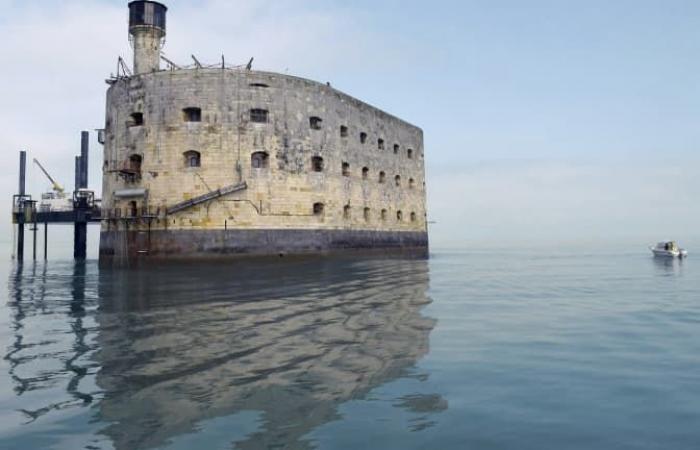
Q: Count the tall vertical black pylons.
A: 3